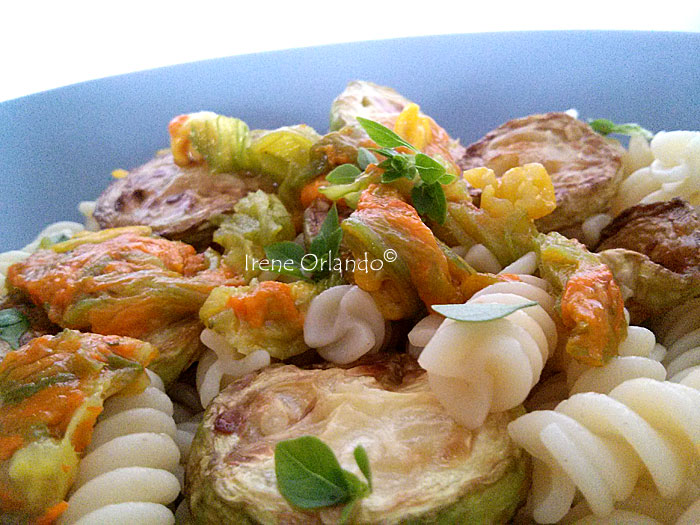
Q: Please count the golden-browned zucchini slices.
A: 5